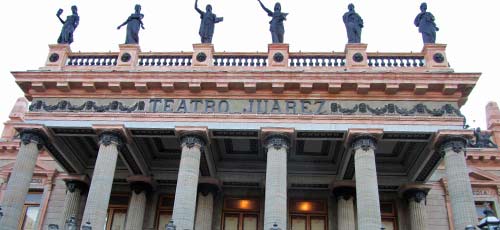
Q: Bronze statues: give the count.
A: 6